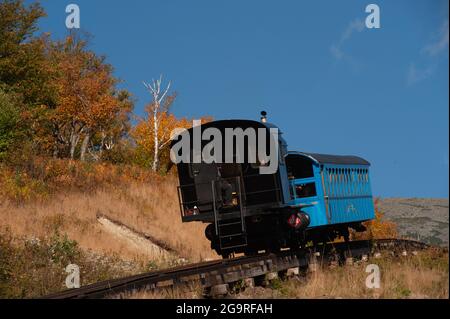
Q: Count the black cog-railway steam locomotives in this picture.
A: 1